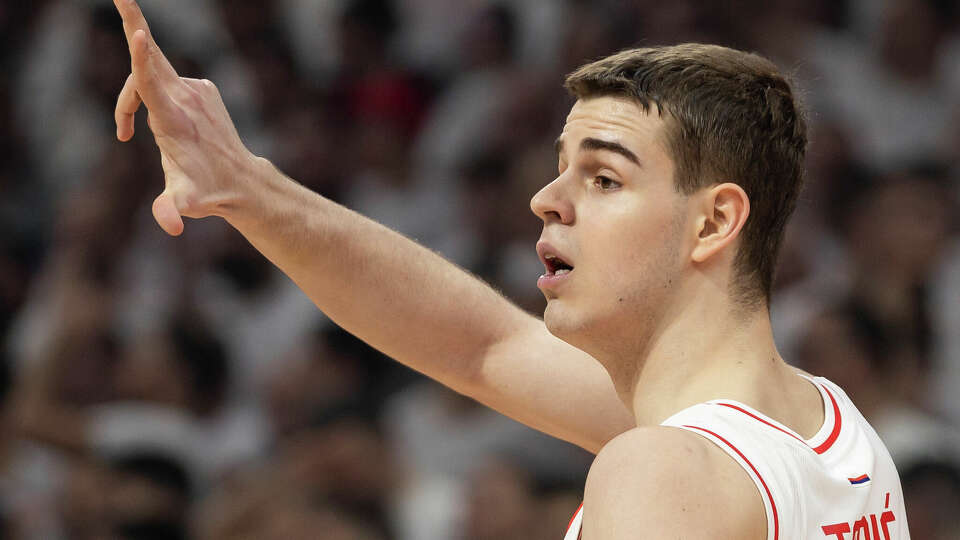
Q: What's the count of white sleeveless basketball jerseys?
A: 1